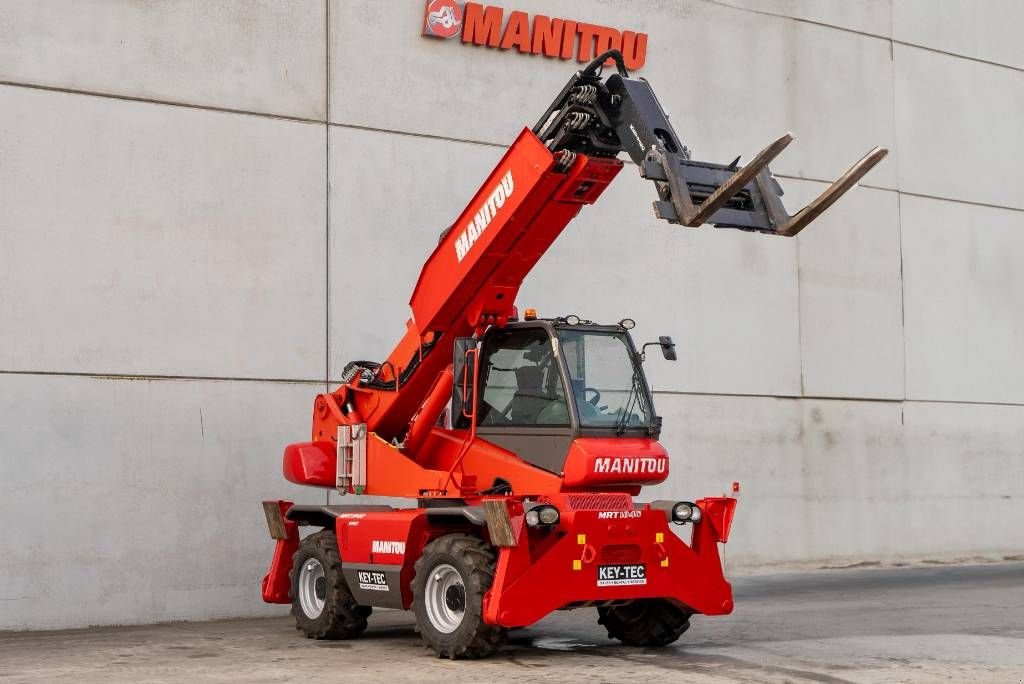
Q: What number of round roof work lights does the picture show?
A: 2